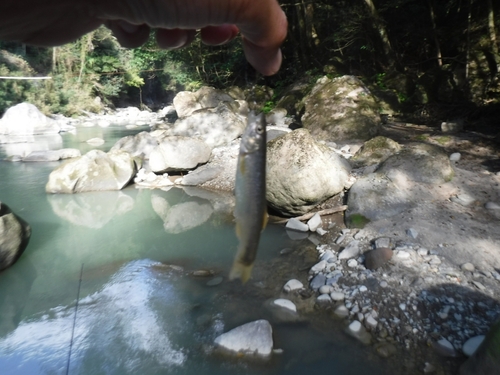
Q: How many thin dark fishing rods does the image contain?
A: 1